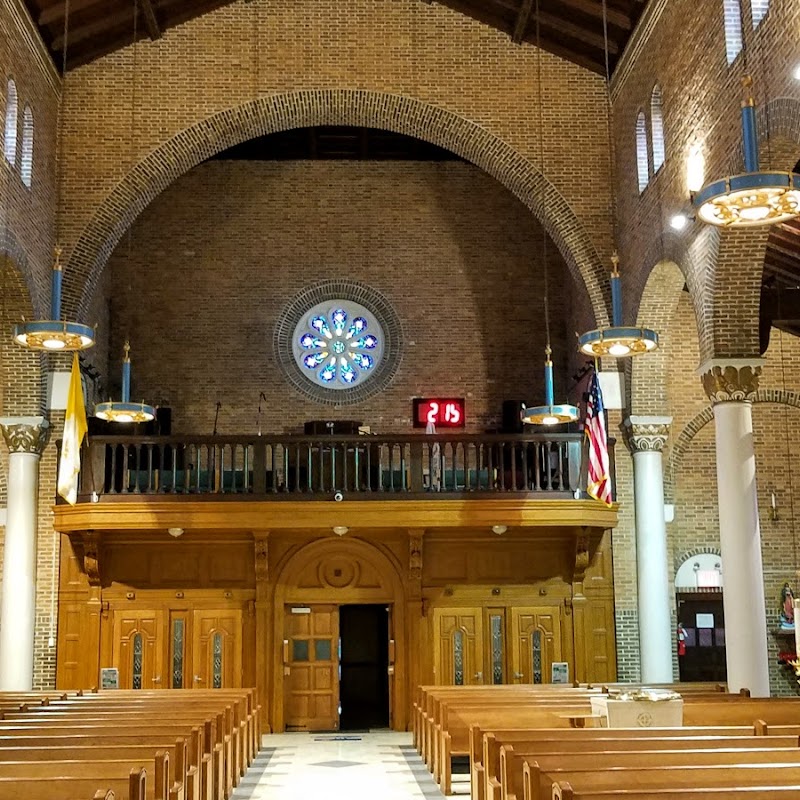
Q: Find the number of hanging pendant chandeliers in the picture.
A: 5